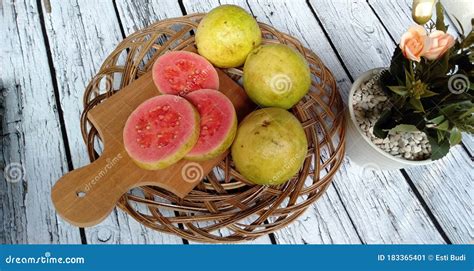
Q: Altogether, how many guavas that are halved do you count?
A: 3